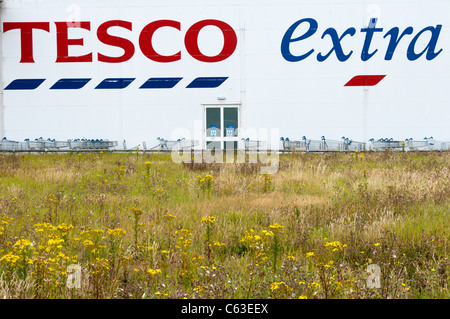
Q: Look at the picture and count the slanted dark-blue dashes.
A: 5